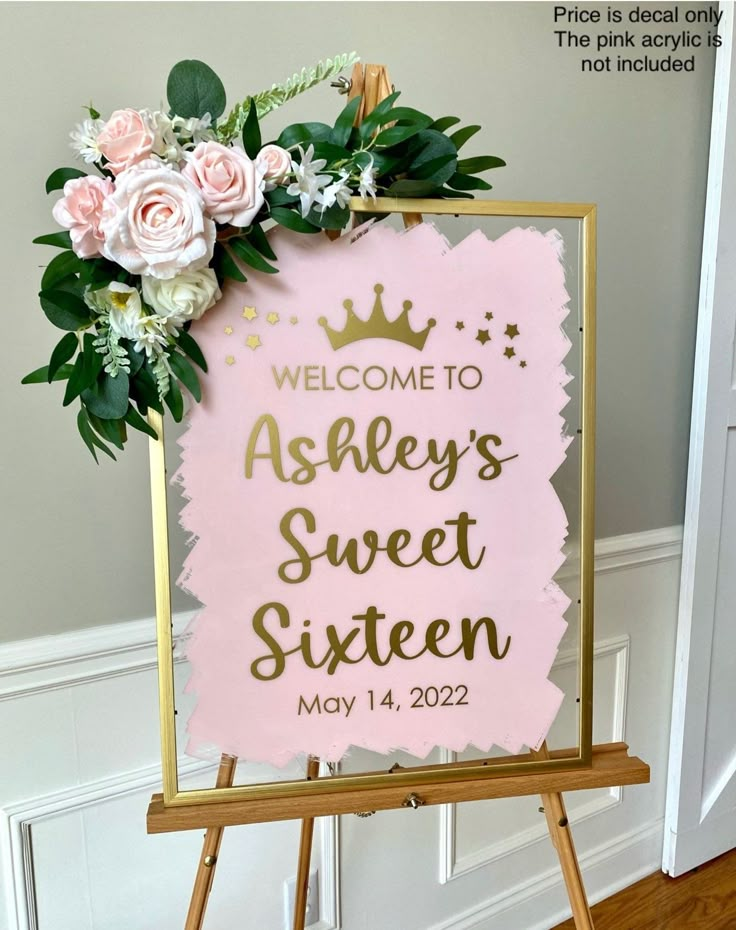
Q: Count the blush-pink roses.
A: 5